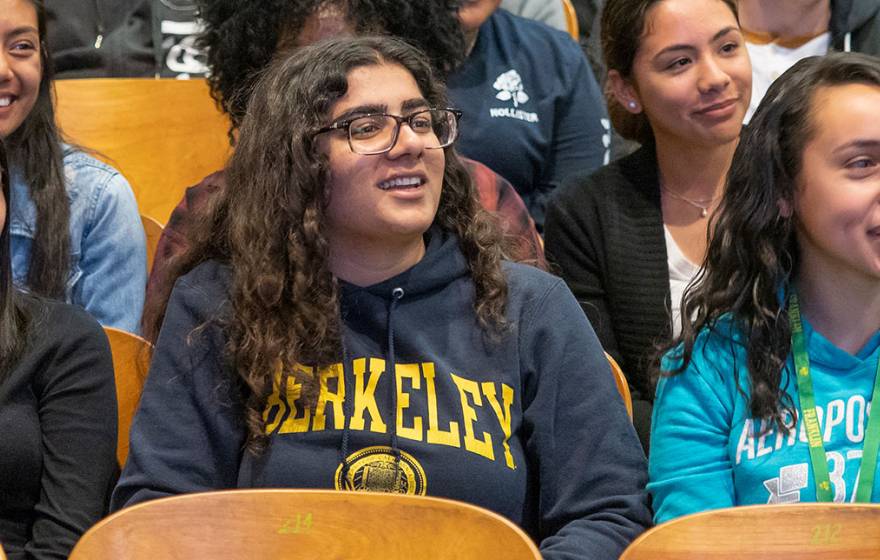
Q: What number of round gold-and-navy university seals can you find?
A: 1